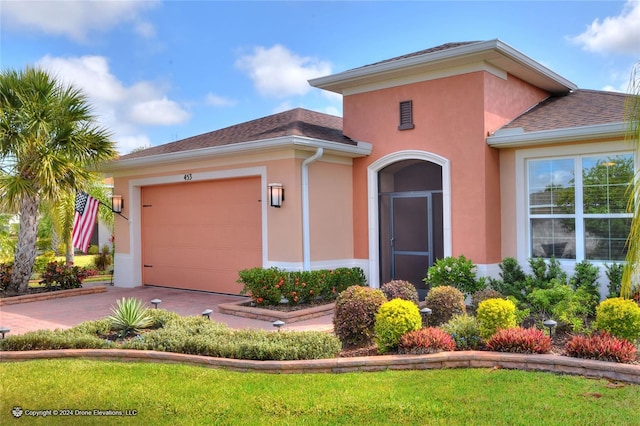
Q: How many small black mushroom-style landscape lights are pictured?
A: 6